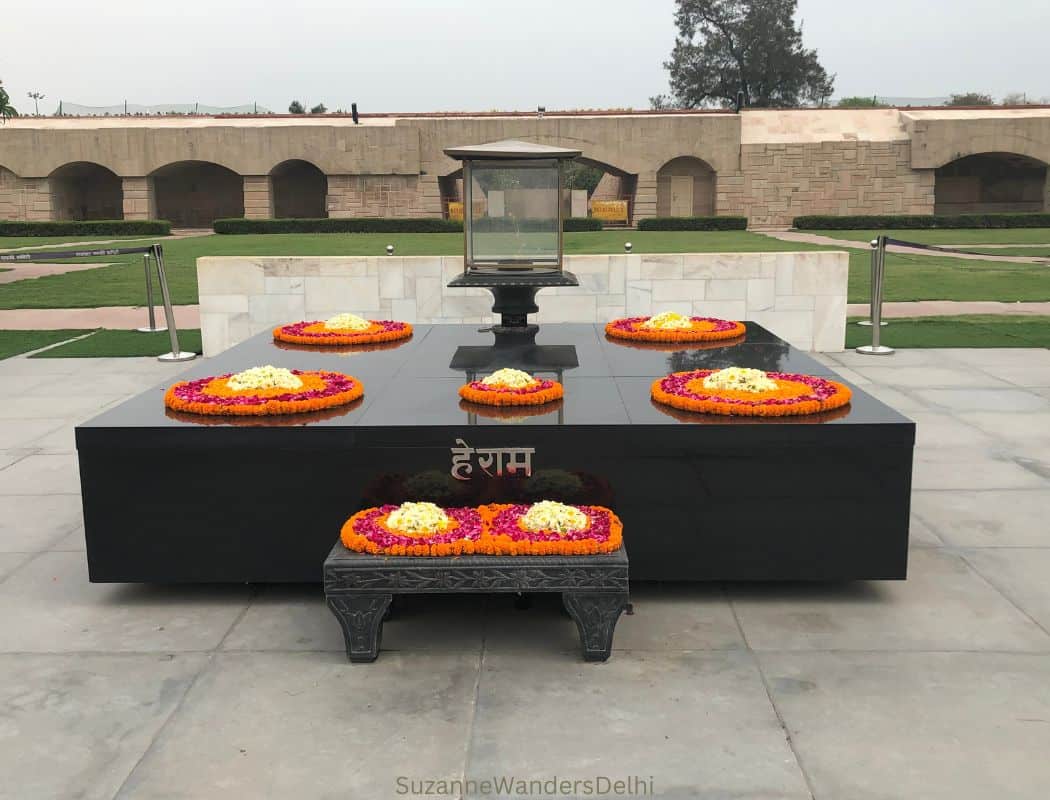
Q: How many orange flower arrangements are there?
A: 7